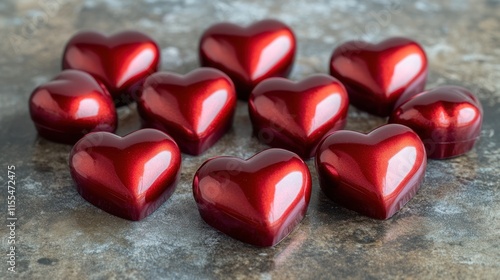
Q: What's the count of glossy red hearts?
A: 10